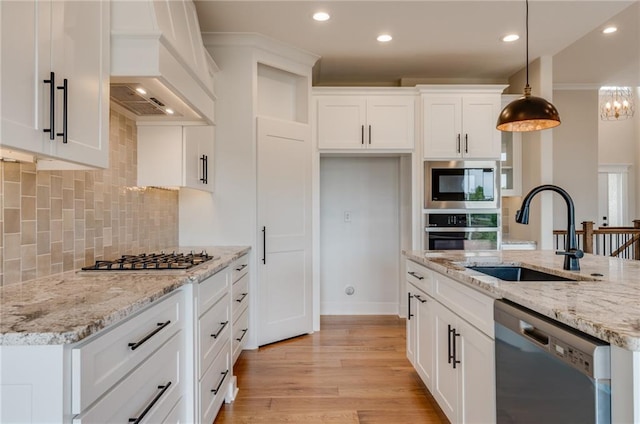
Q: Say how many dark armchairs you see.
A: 0